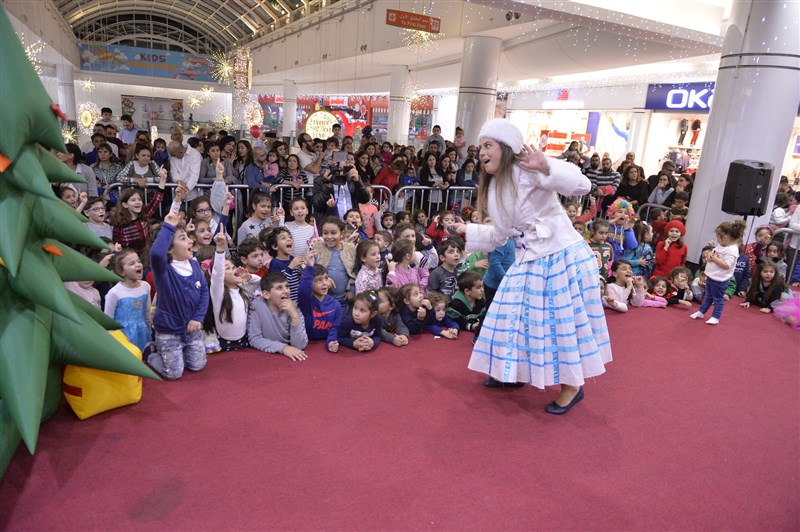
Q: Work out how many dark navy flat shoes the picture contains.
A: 2